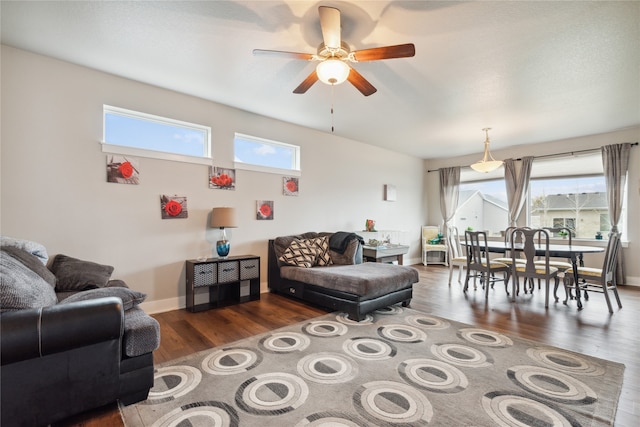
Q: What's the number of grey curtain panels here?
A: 4